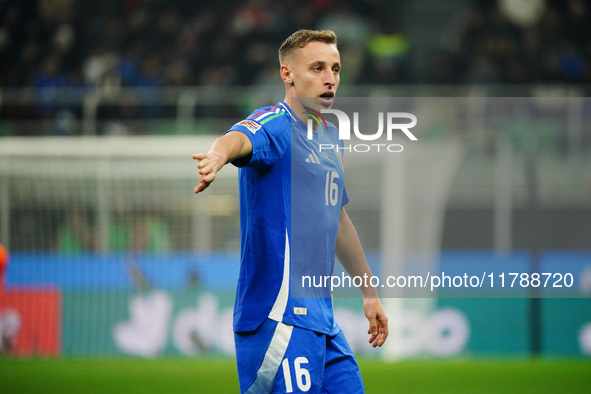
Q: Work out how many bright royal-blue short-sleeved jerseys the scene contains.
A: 1